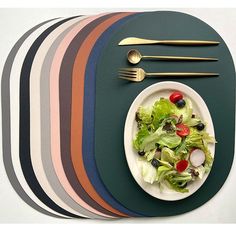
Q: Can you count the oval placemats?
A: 10